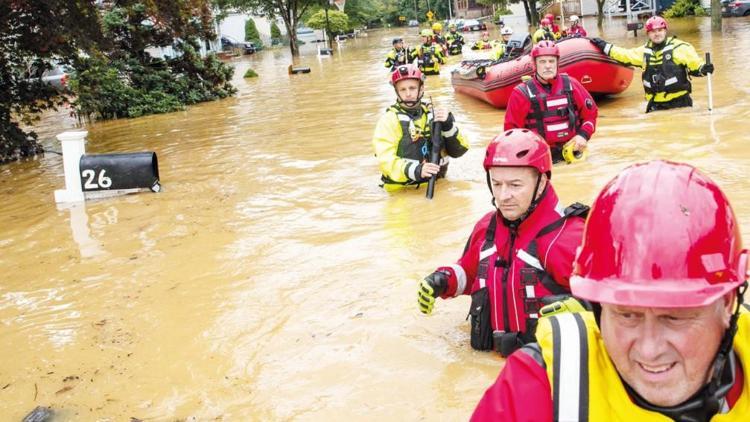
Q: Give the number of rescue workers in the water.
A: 14